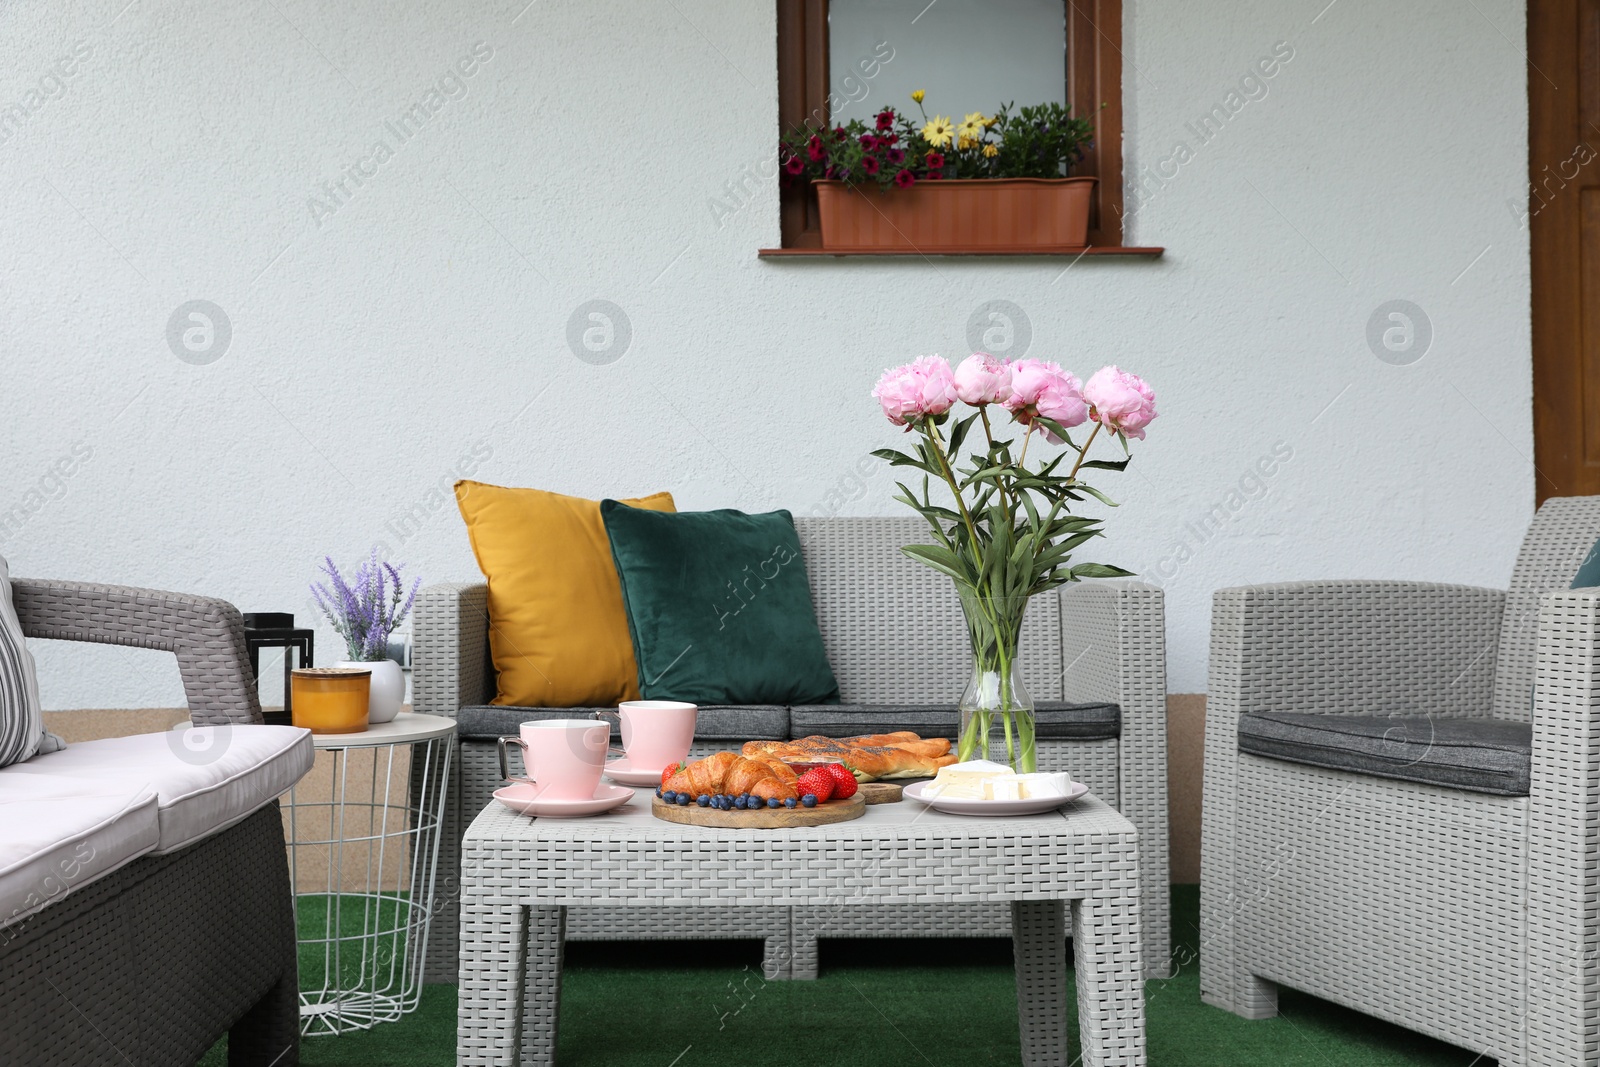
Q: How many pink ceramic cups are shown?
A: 2